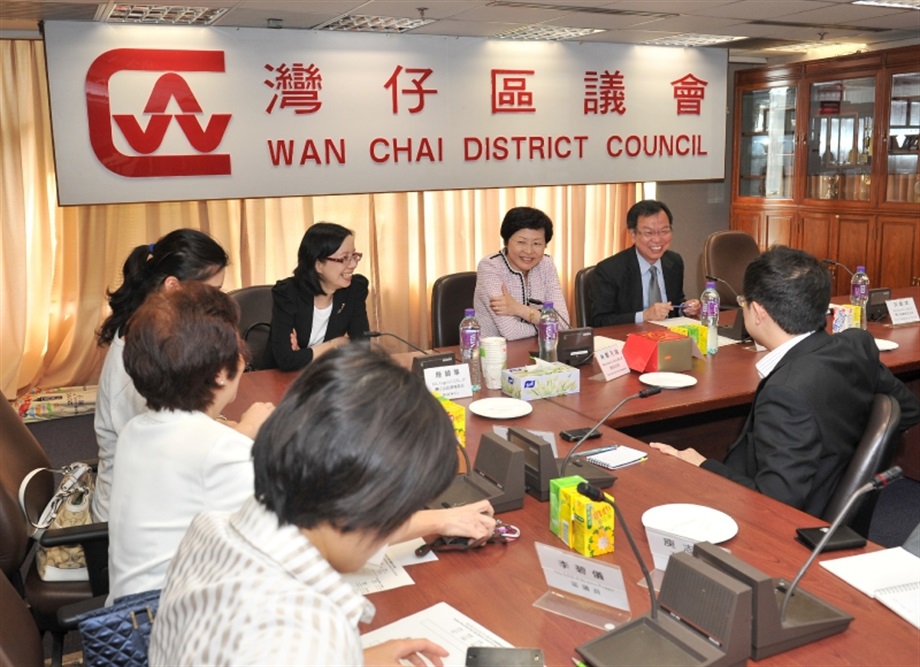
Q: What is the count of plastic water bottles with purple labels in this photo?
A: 4